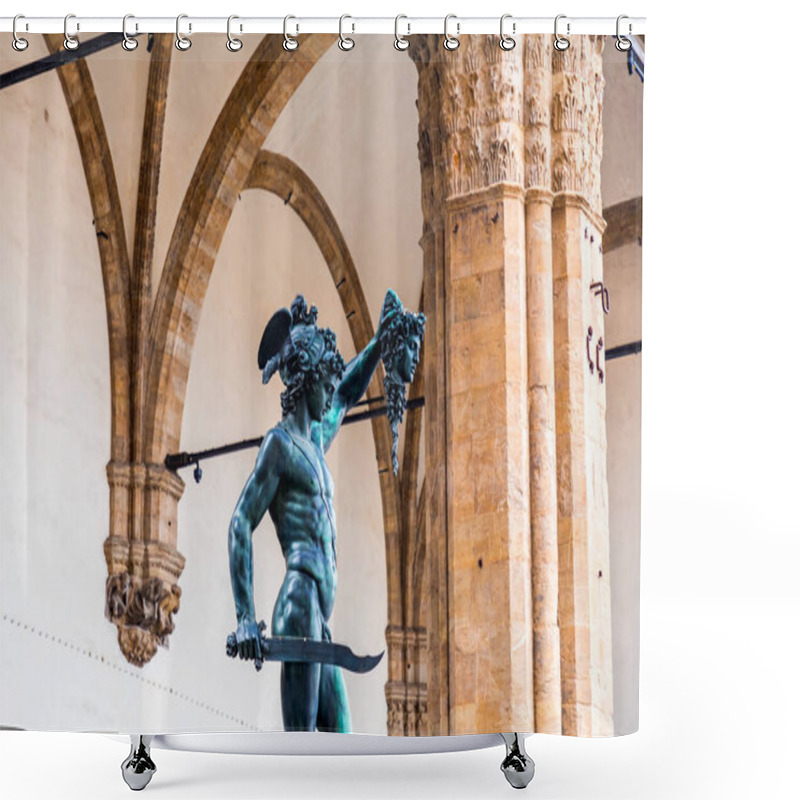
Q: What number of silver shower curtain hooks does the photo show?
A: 12